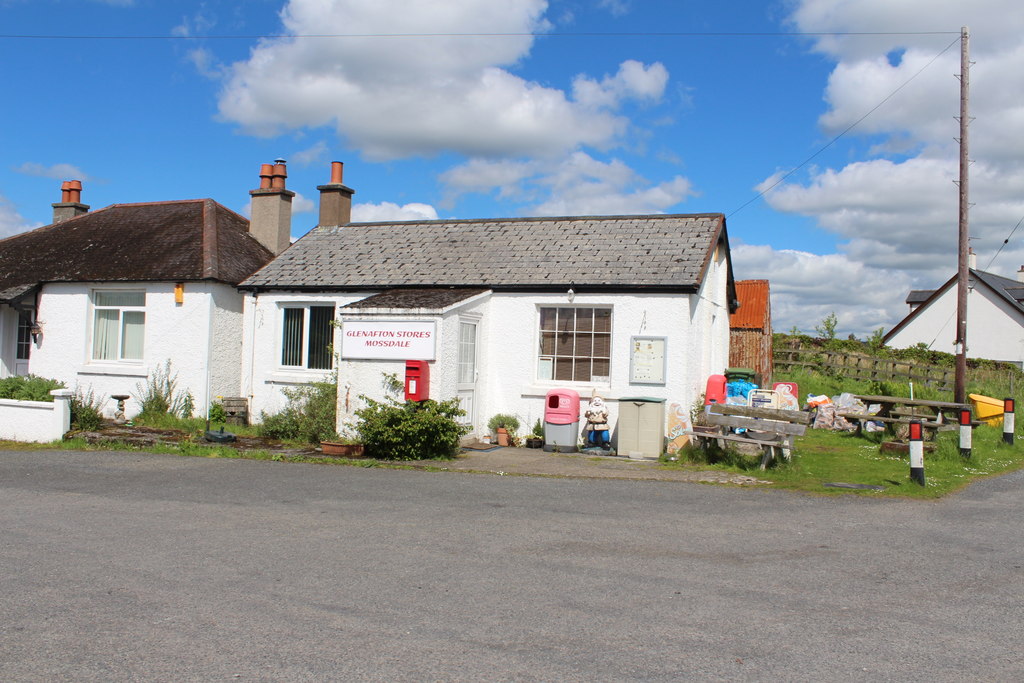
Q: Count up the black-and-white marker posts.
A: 3